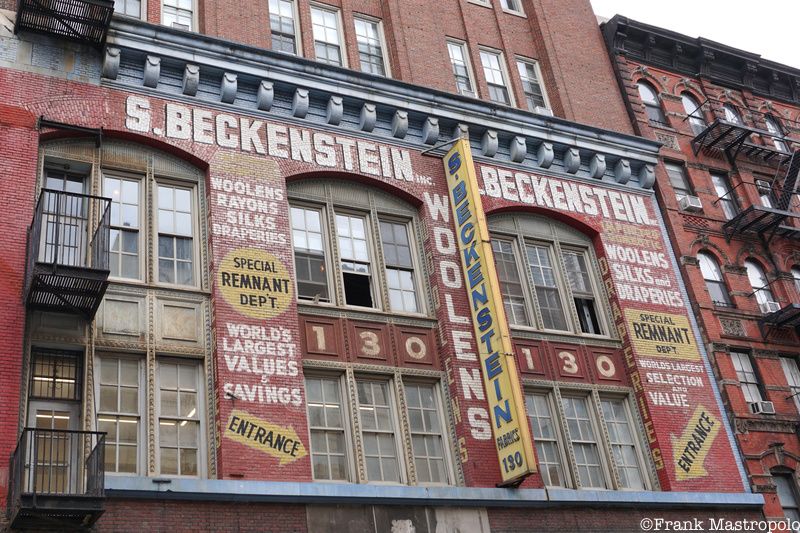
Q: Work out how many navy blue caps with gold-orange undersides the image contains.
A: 0